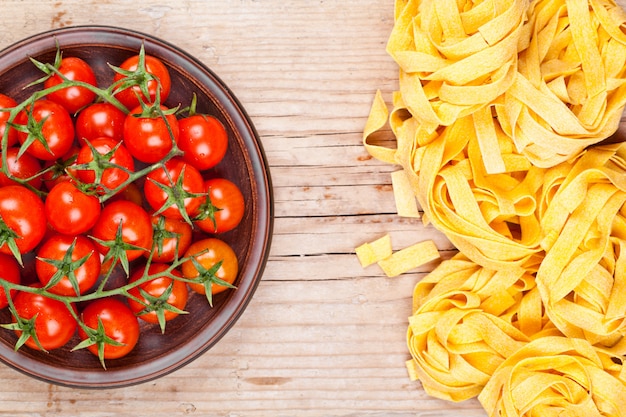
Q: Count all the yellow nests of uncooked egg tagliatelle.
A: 6